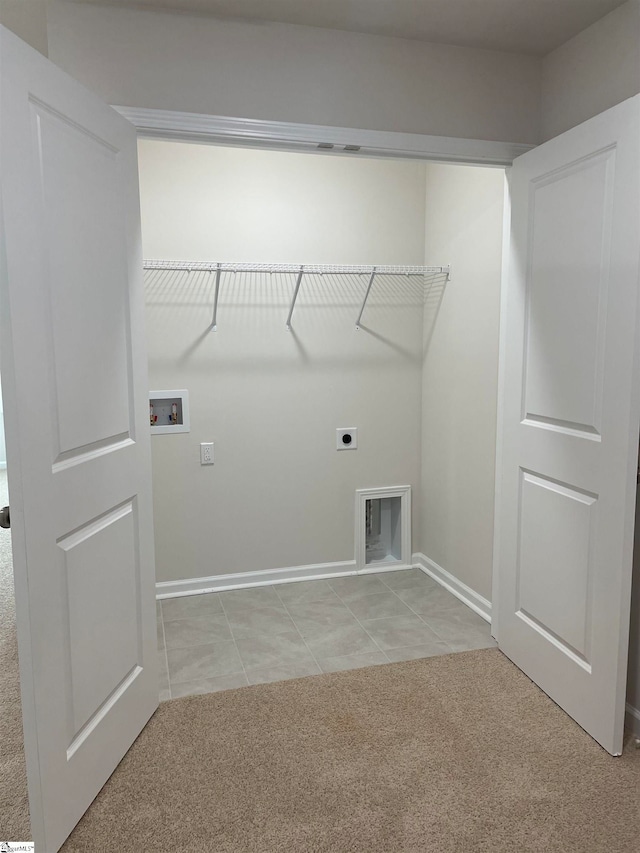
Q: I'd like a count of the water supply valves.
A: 2